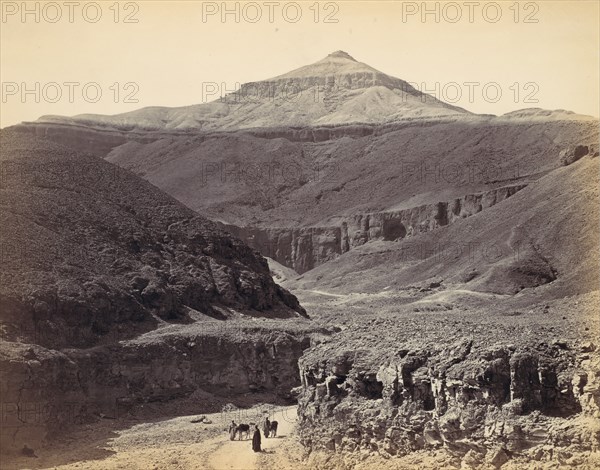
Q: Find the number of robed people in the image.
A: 3